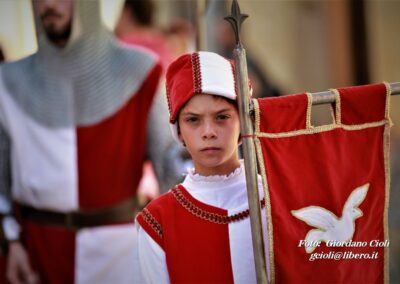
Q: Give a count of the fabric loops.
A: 2